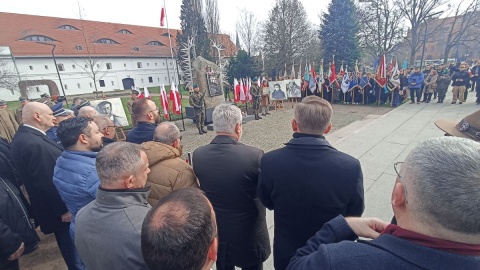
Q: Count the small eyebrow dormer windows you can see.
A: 6